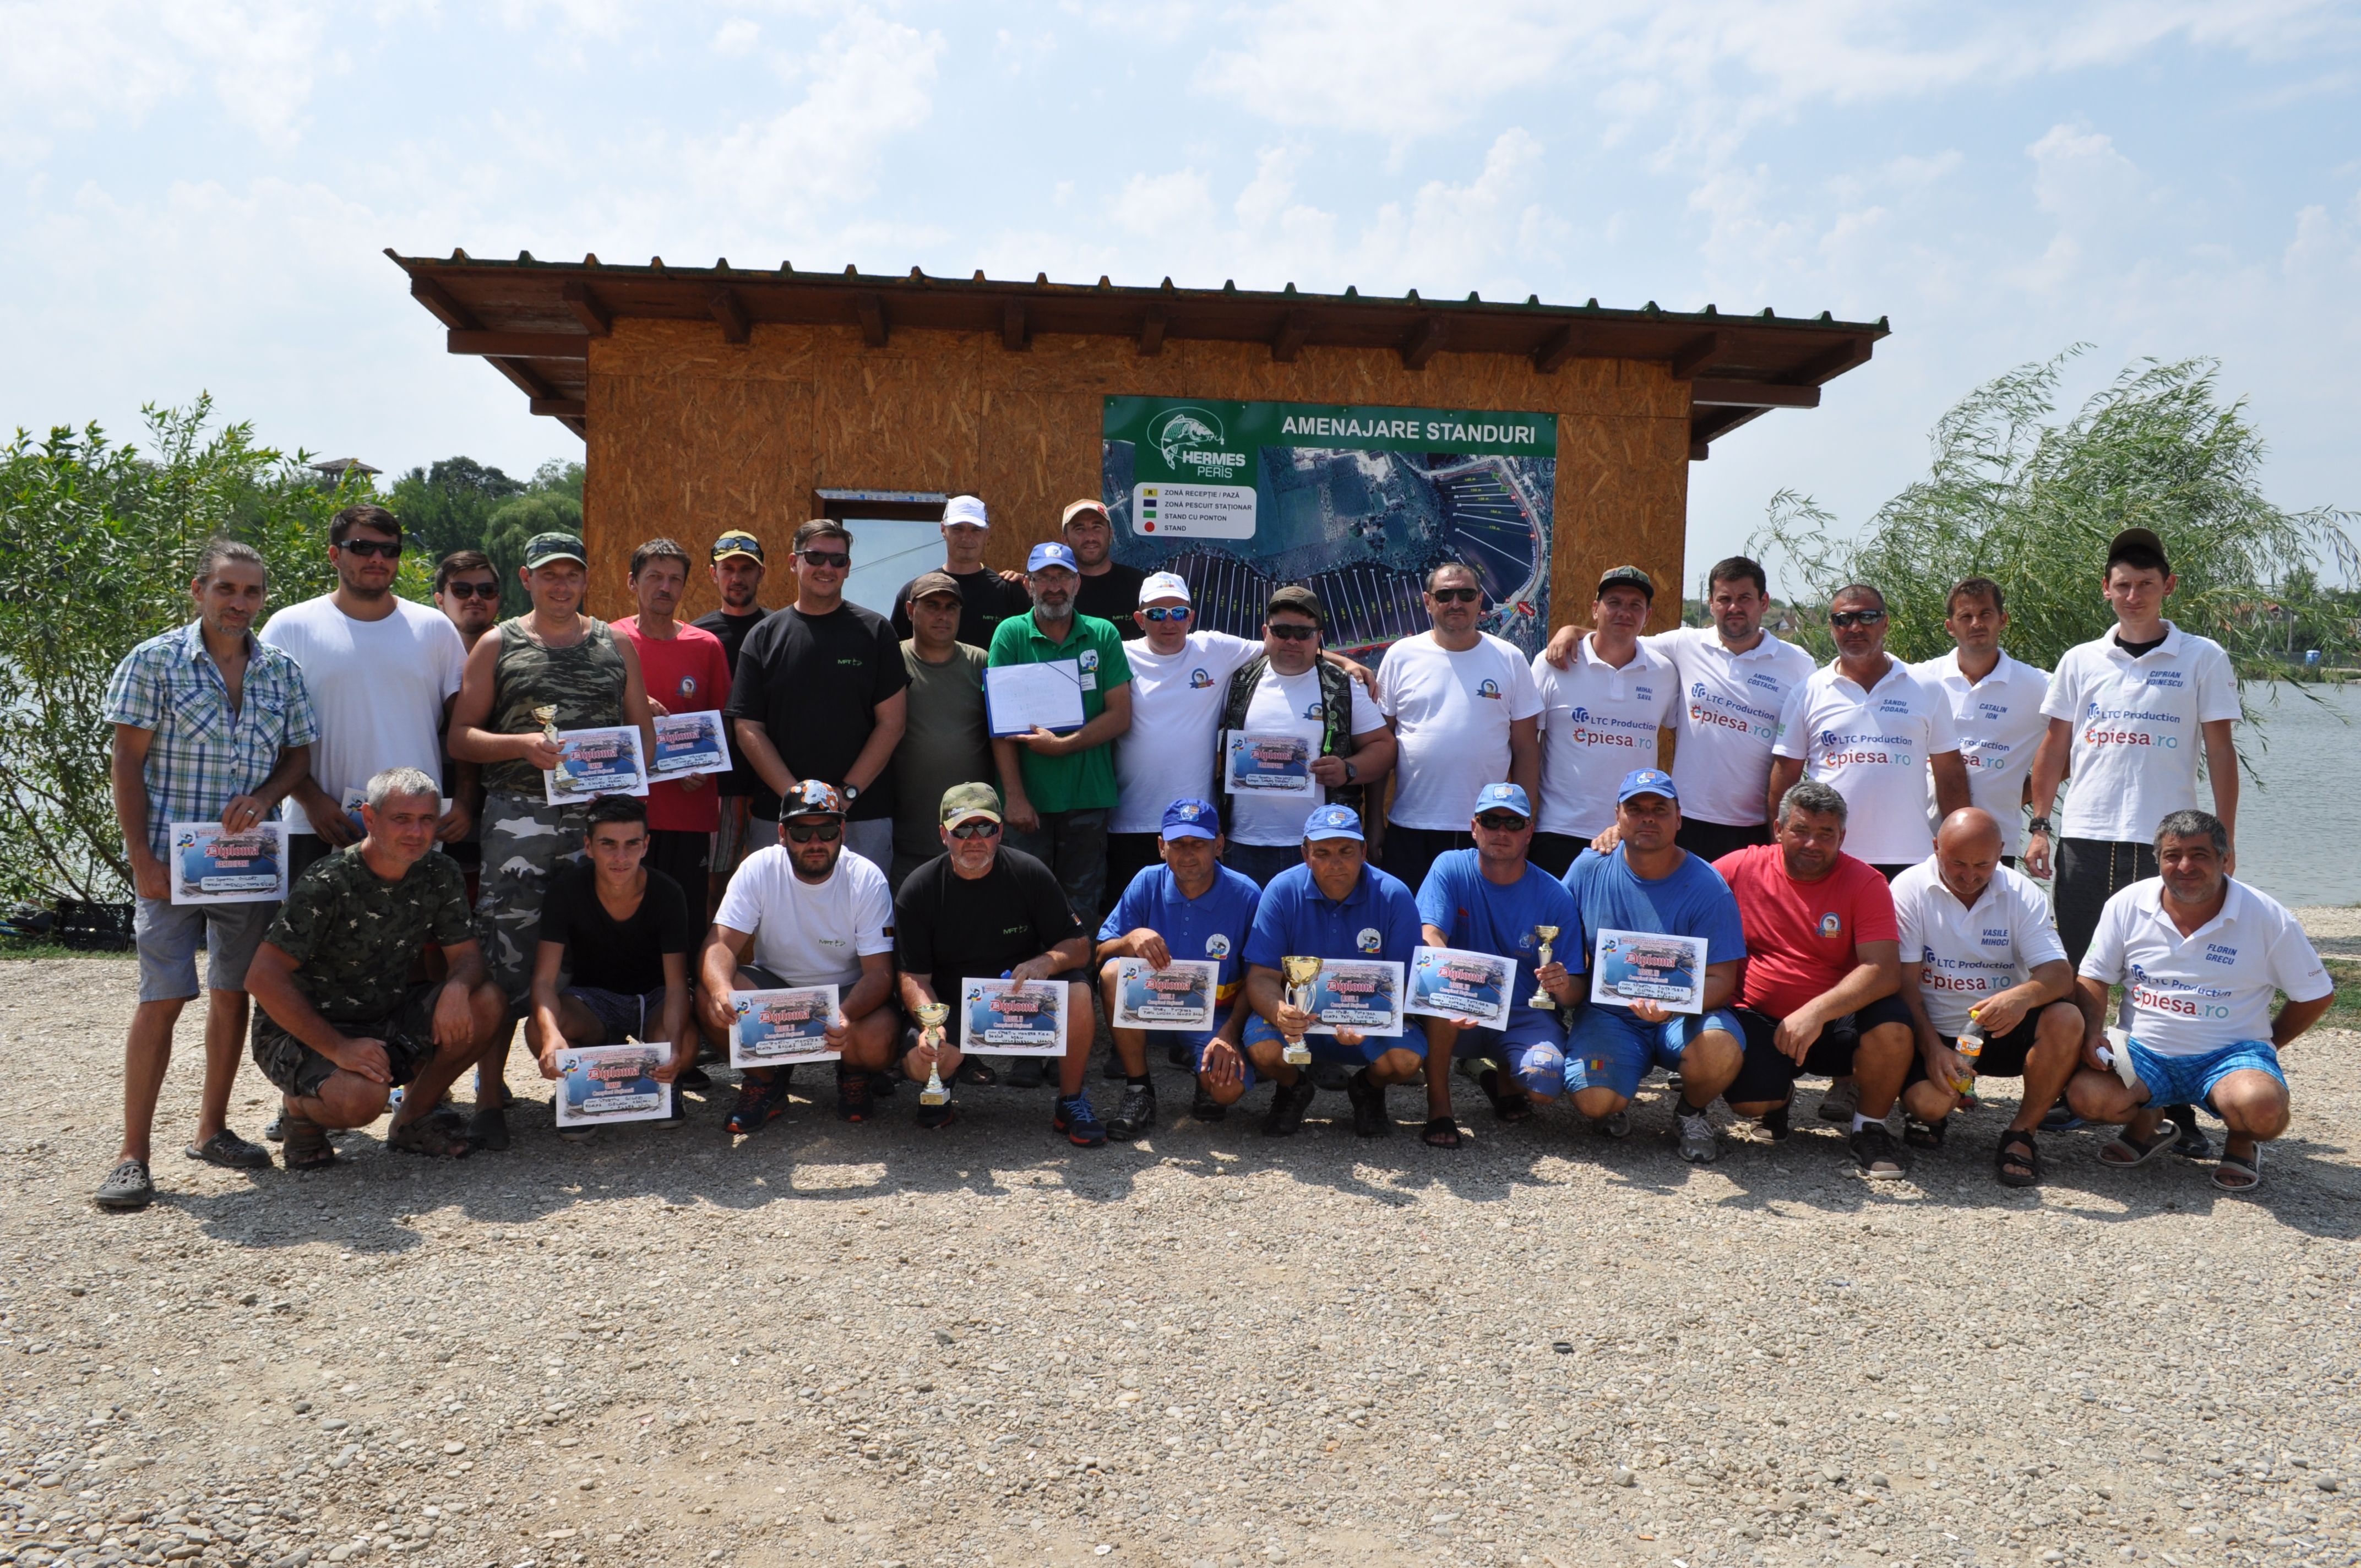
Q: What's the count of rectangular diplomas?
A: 12